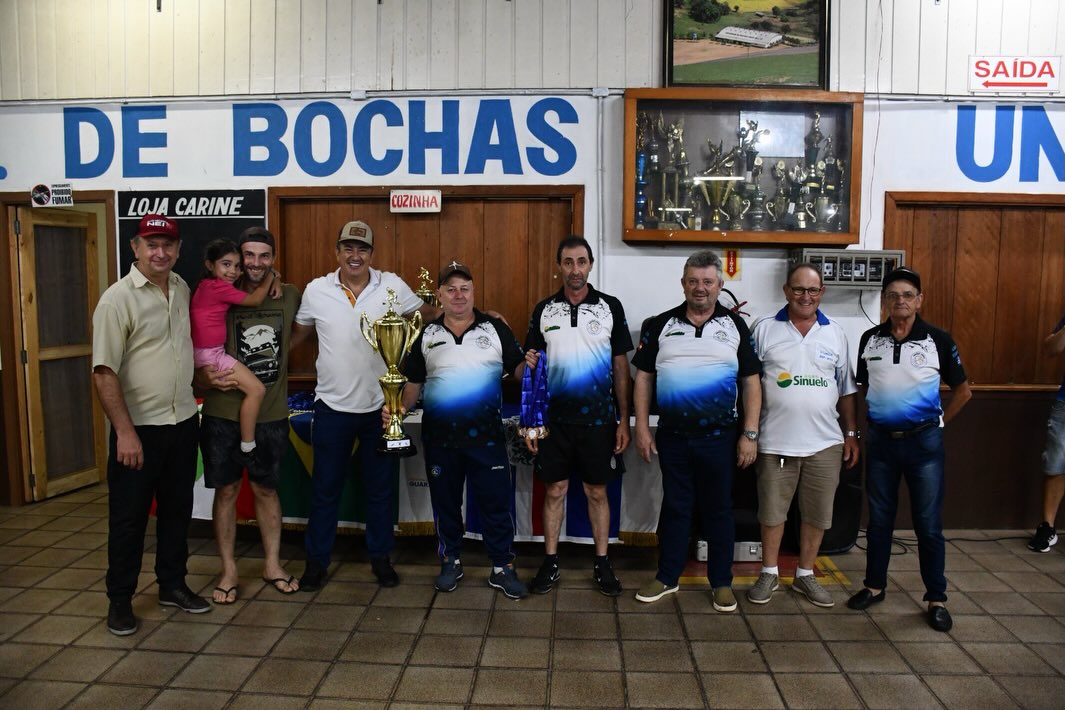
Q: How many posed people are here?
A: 9